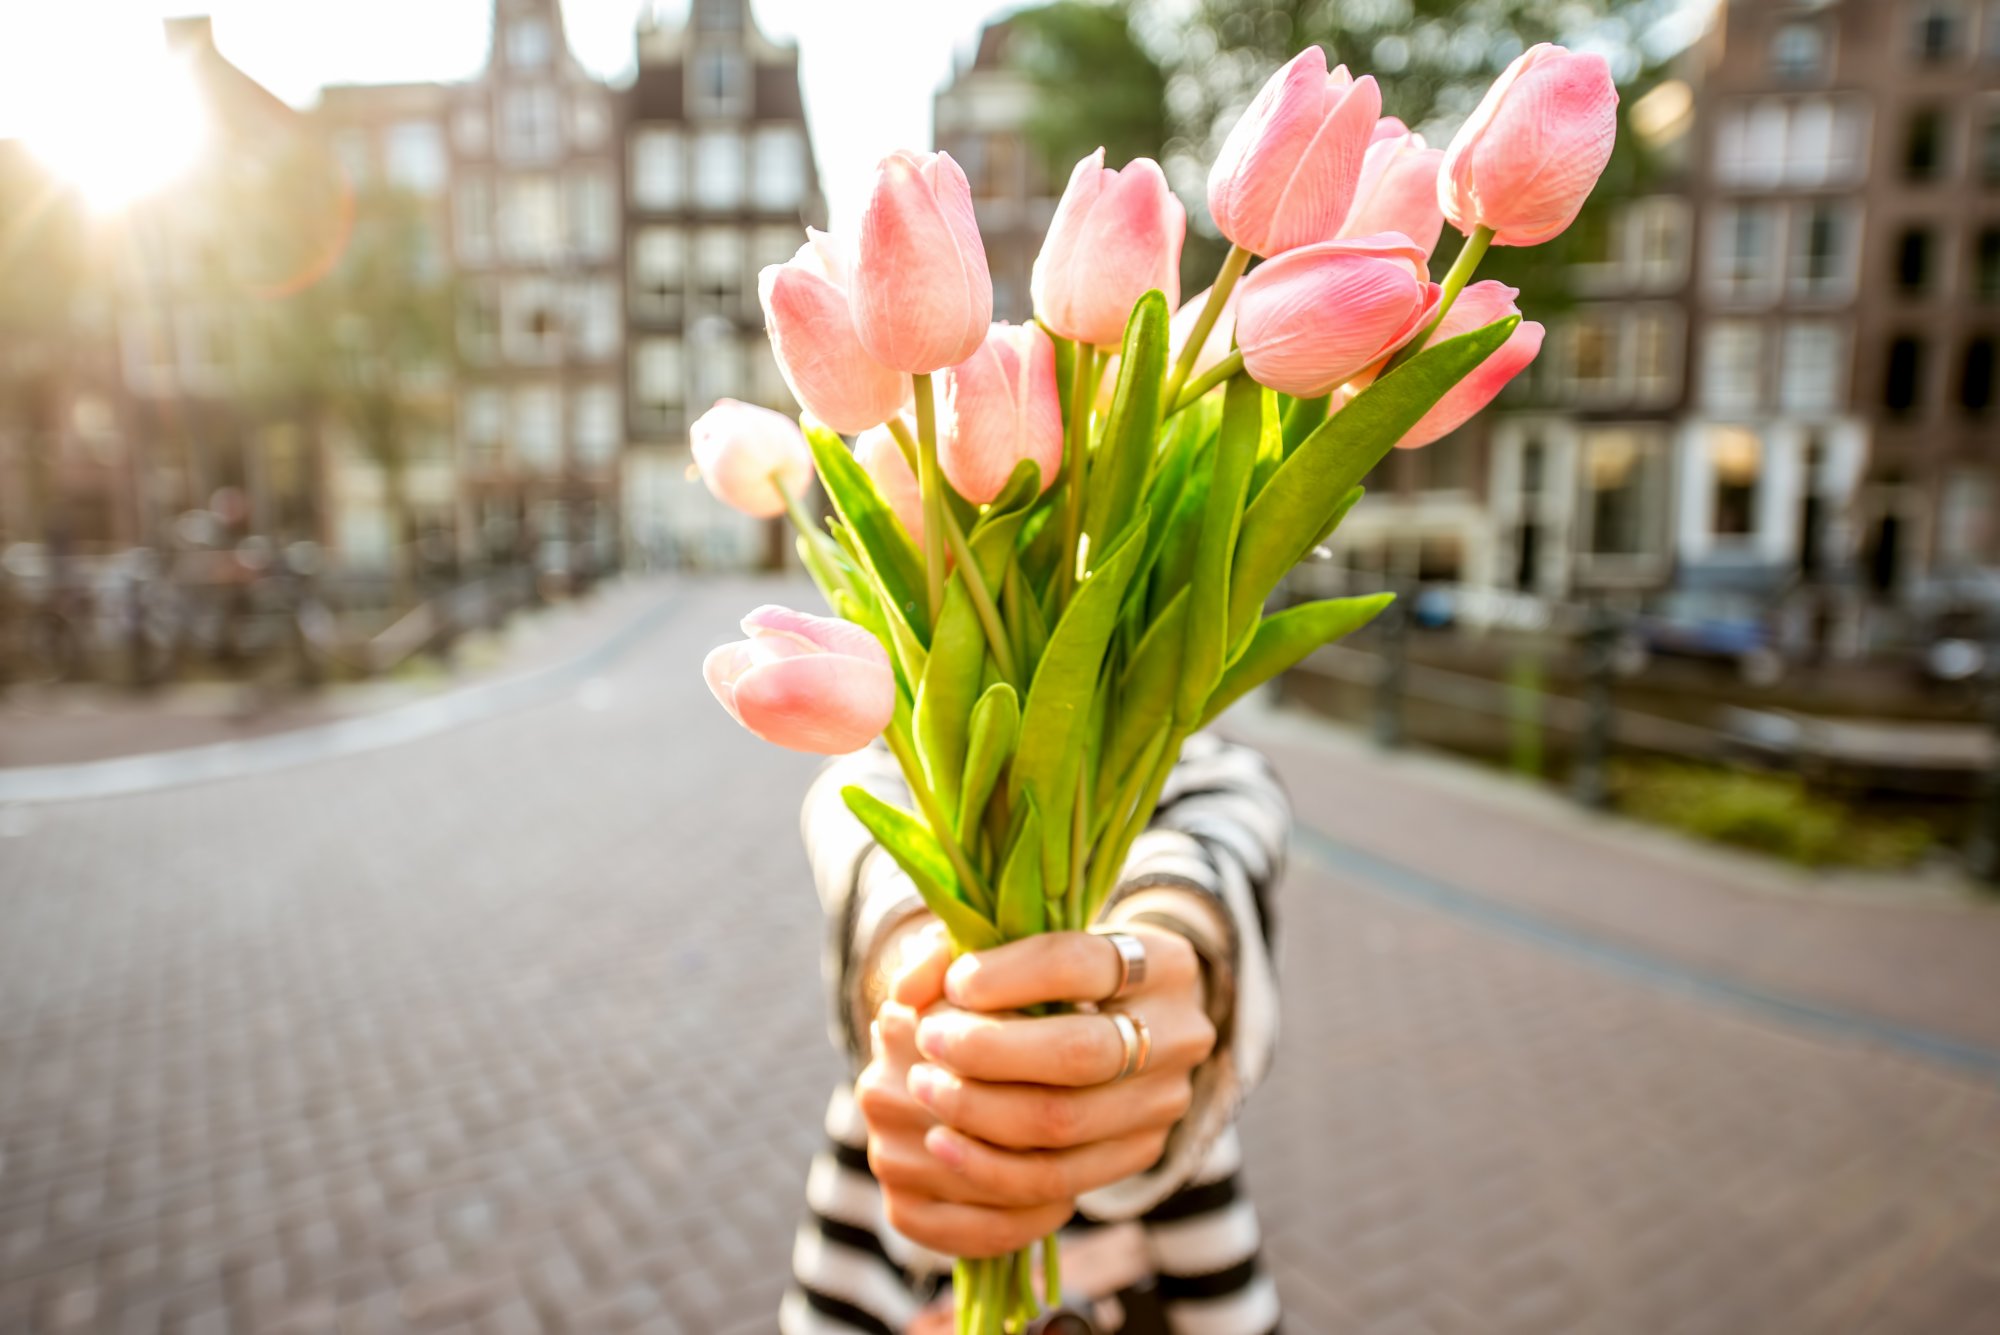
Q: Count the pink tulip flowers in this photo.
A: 13